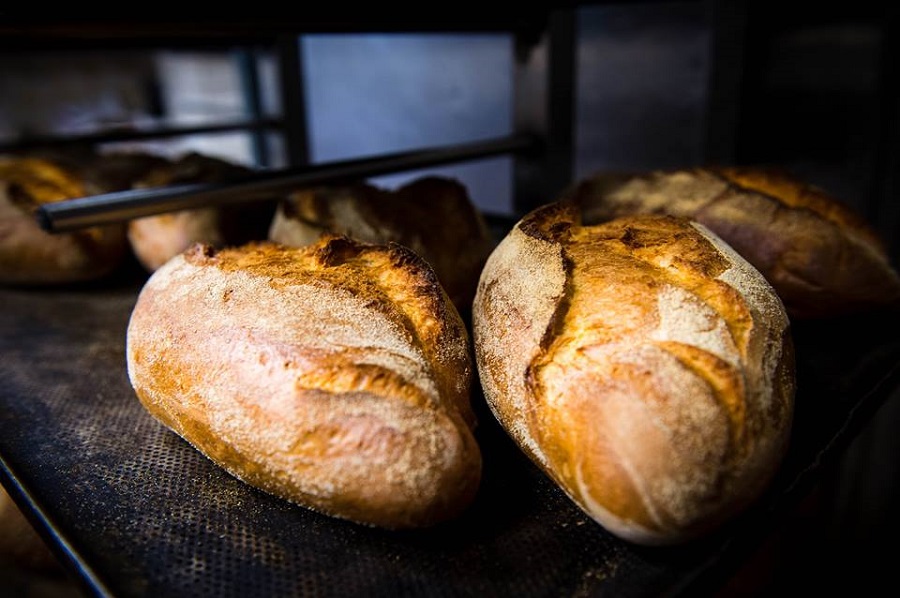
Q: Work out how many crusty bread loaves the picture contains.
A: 6